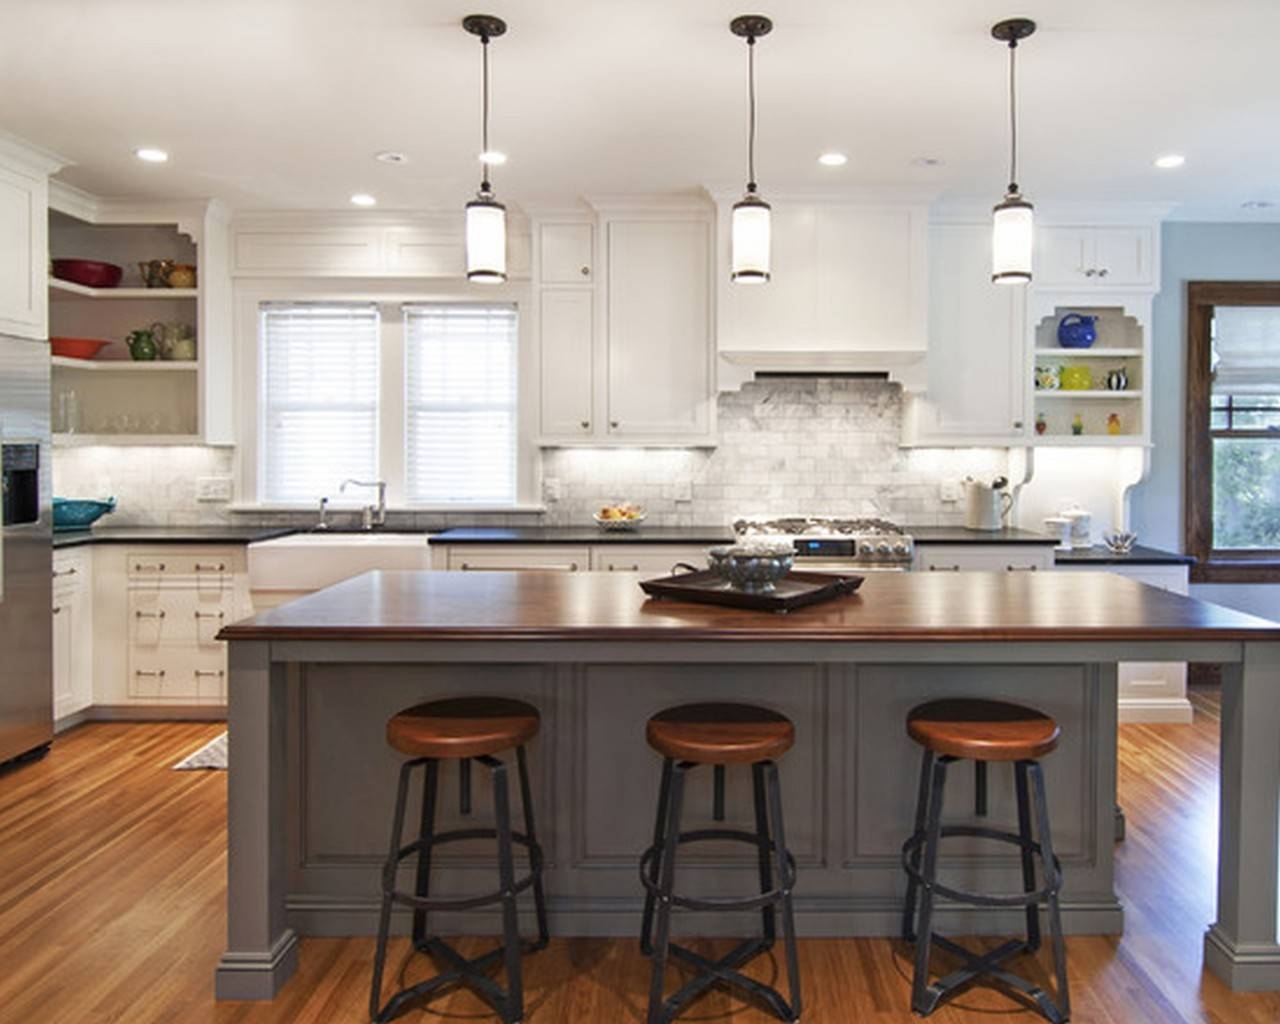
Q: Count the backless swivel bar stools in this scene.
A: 3